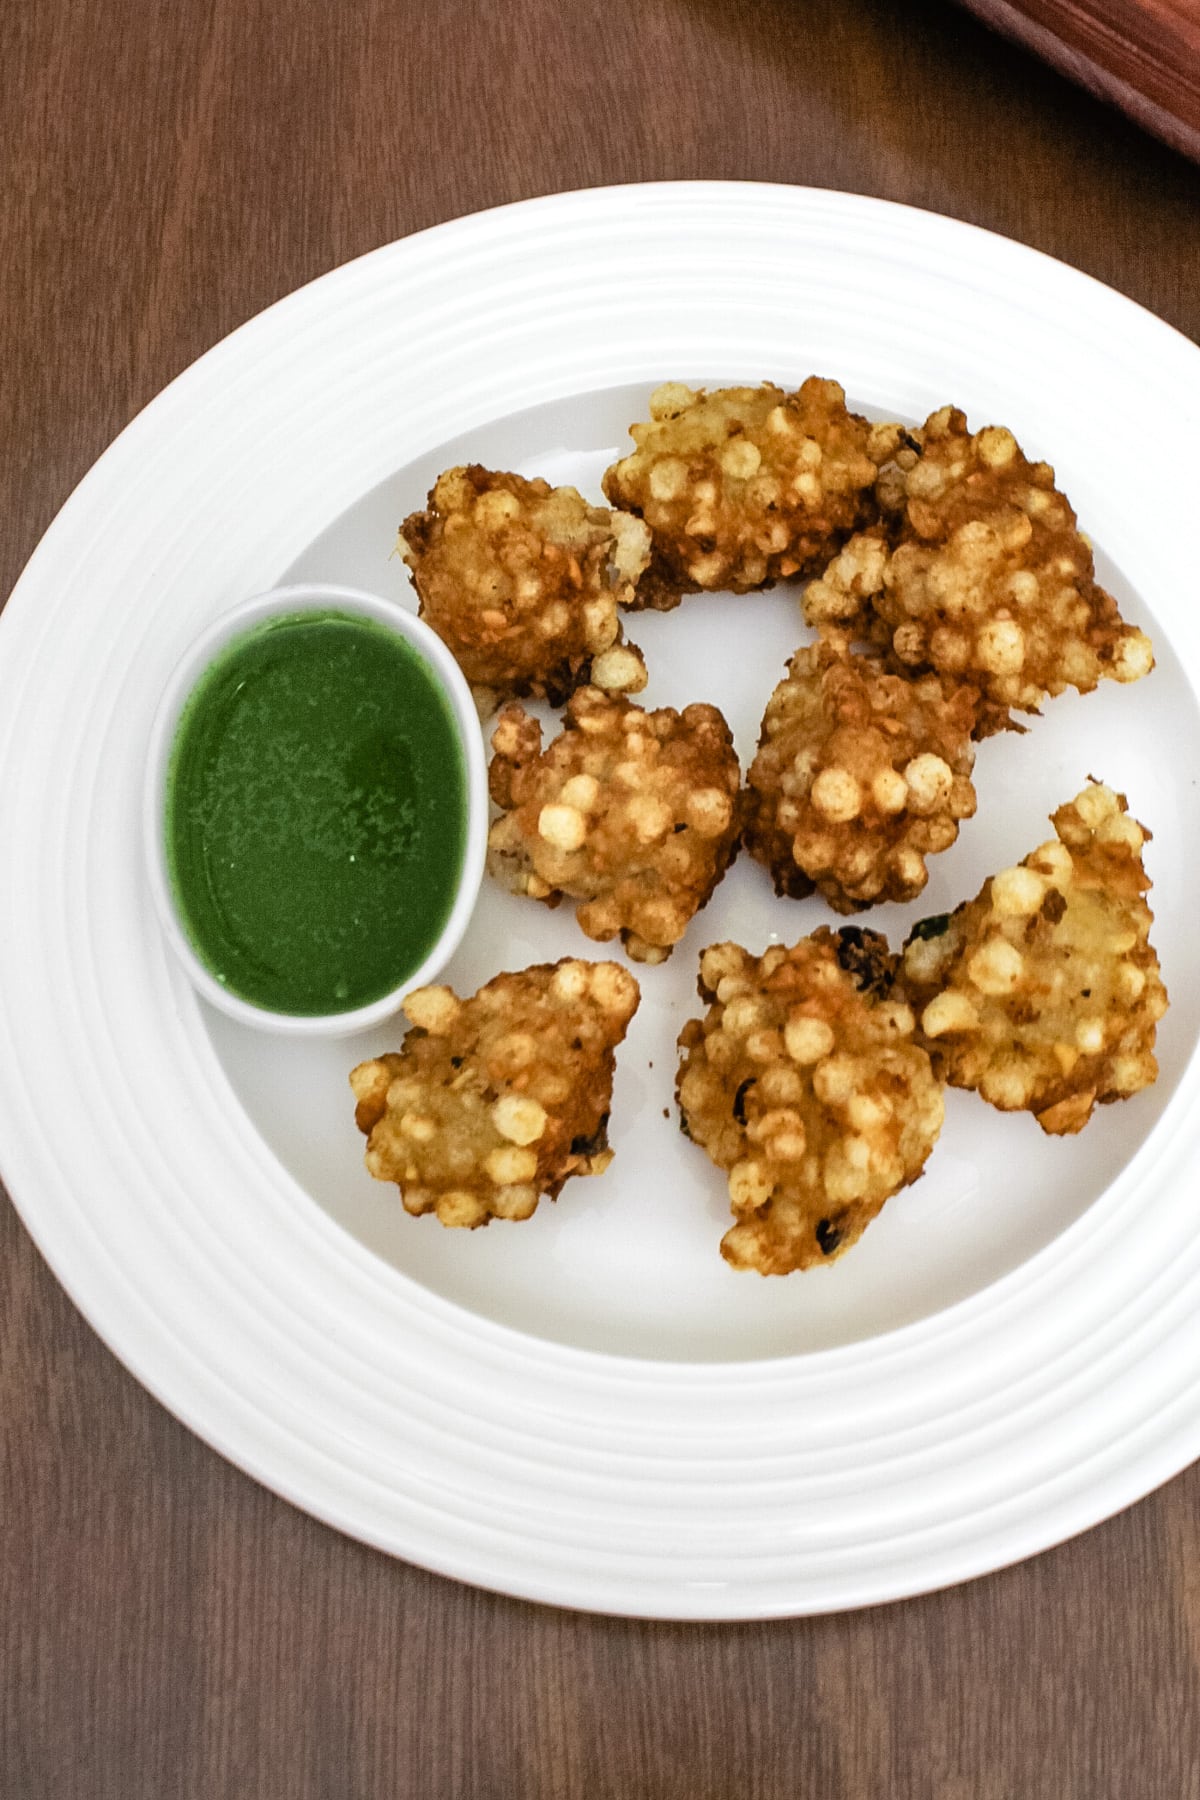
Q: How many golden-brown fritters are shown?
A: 8